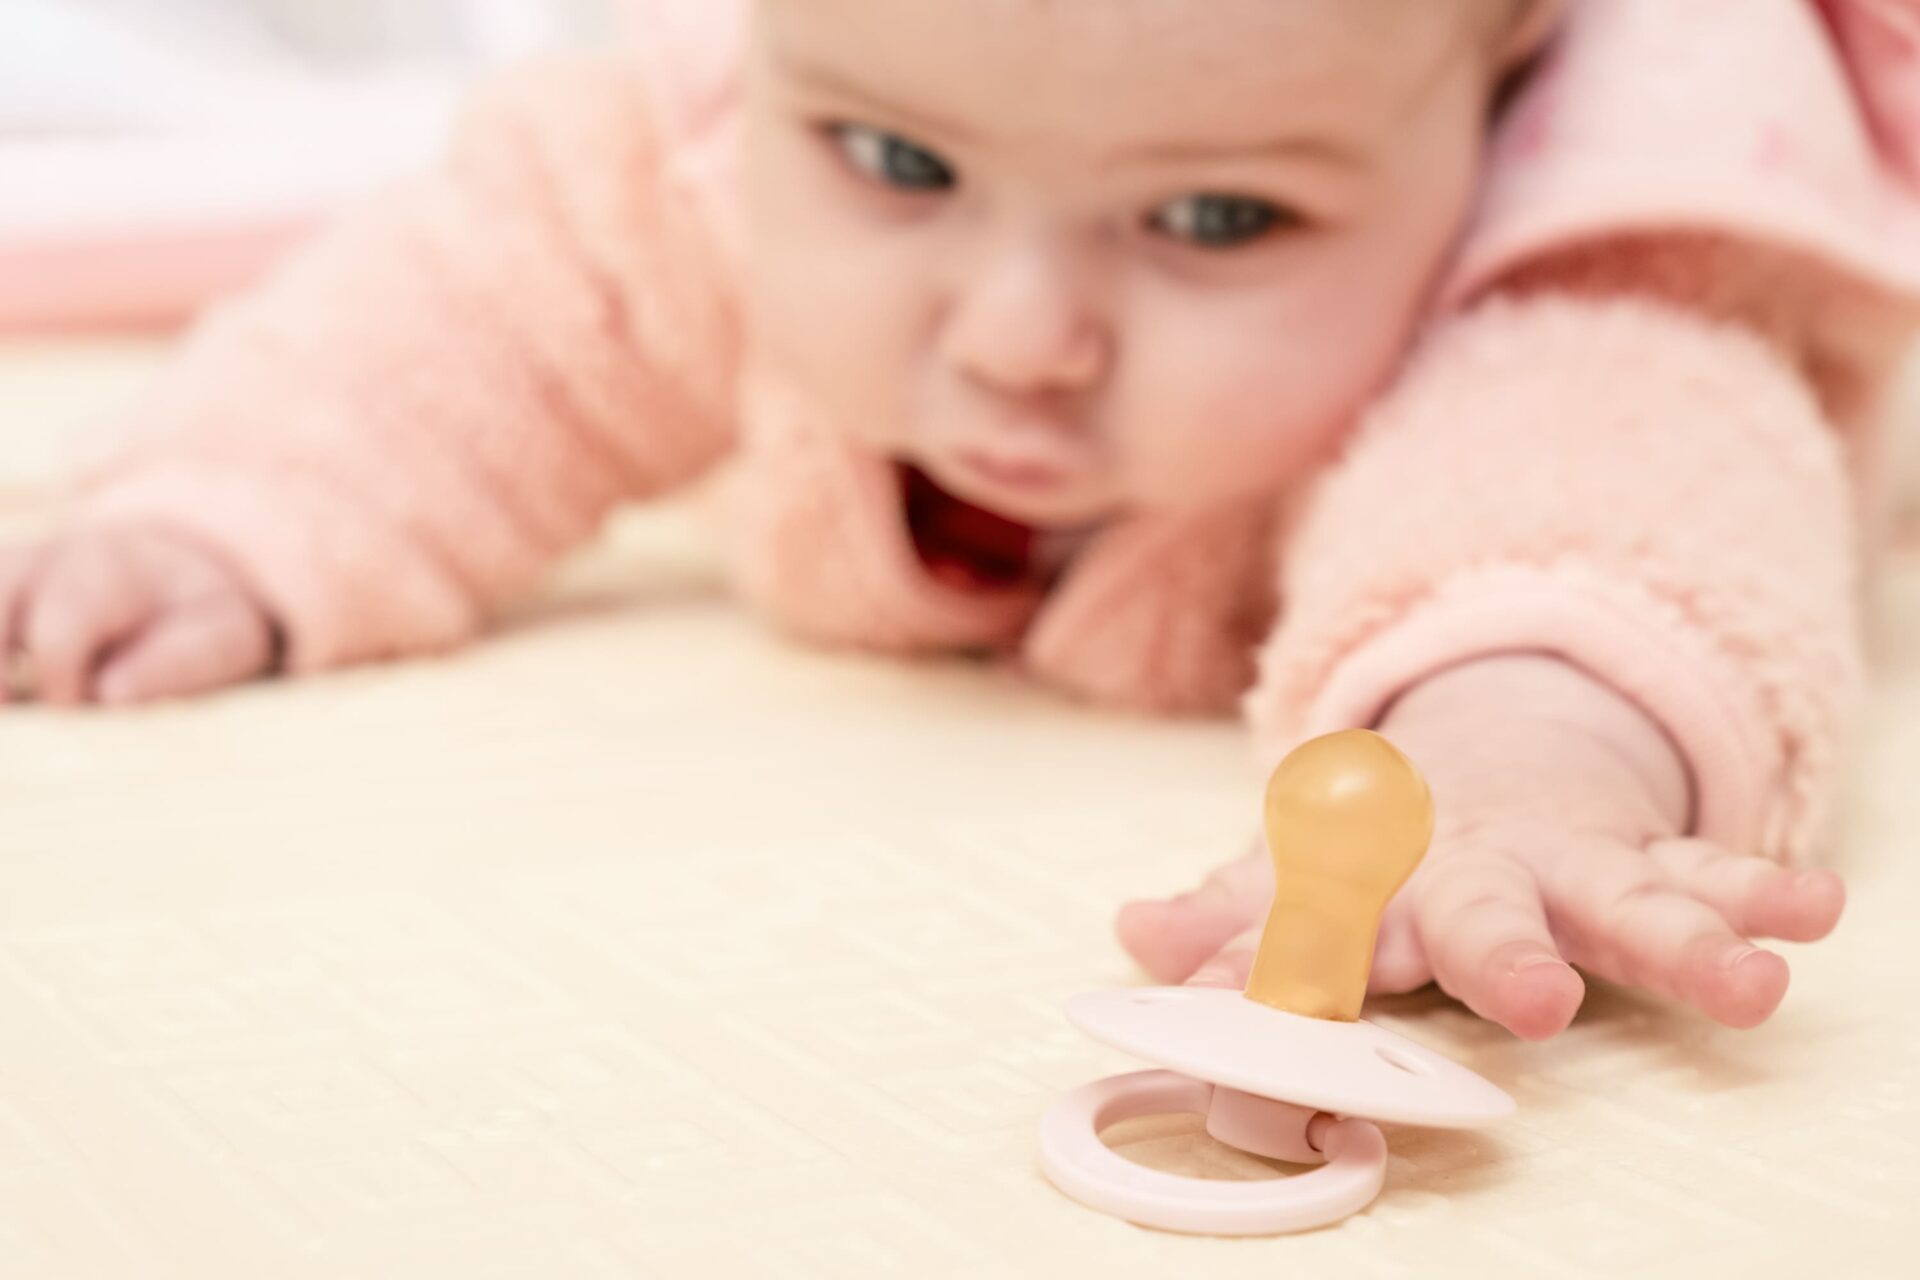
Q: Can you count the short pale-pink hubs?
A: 1